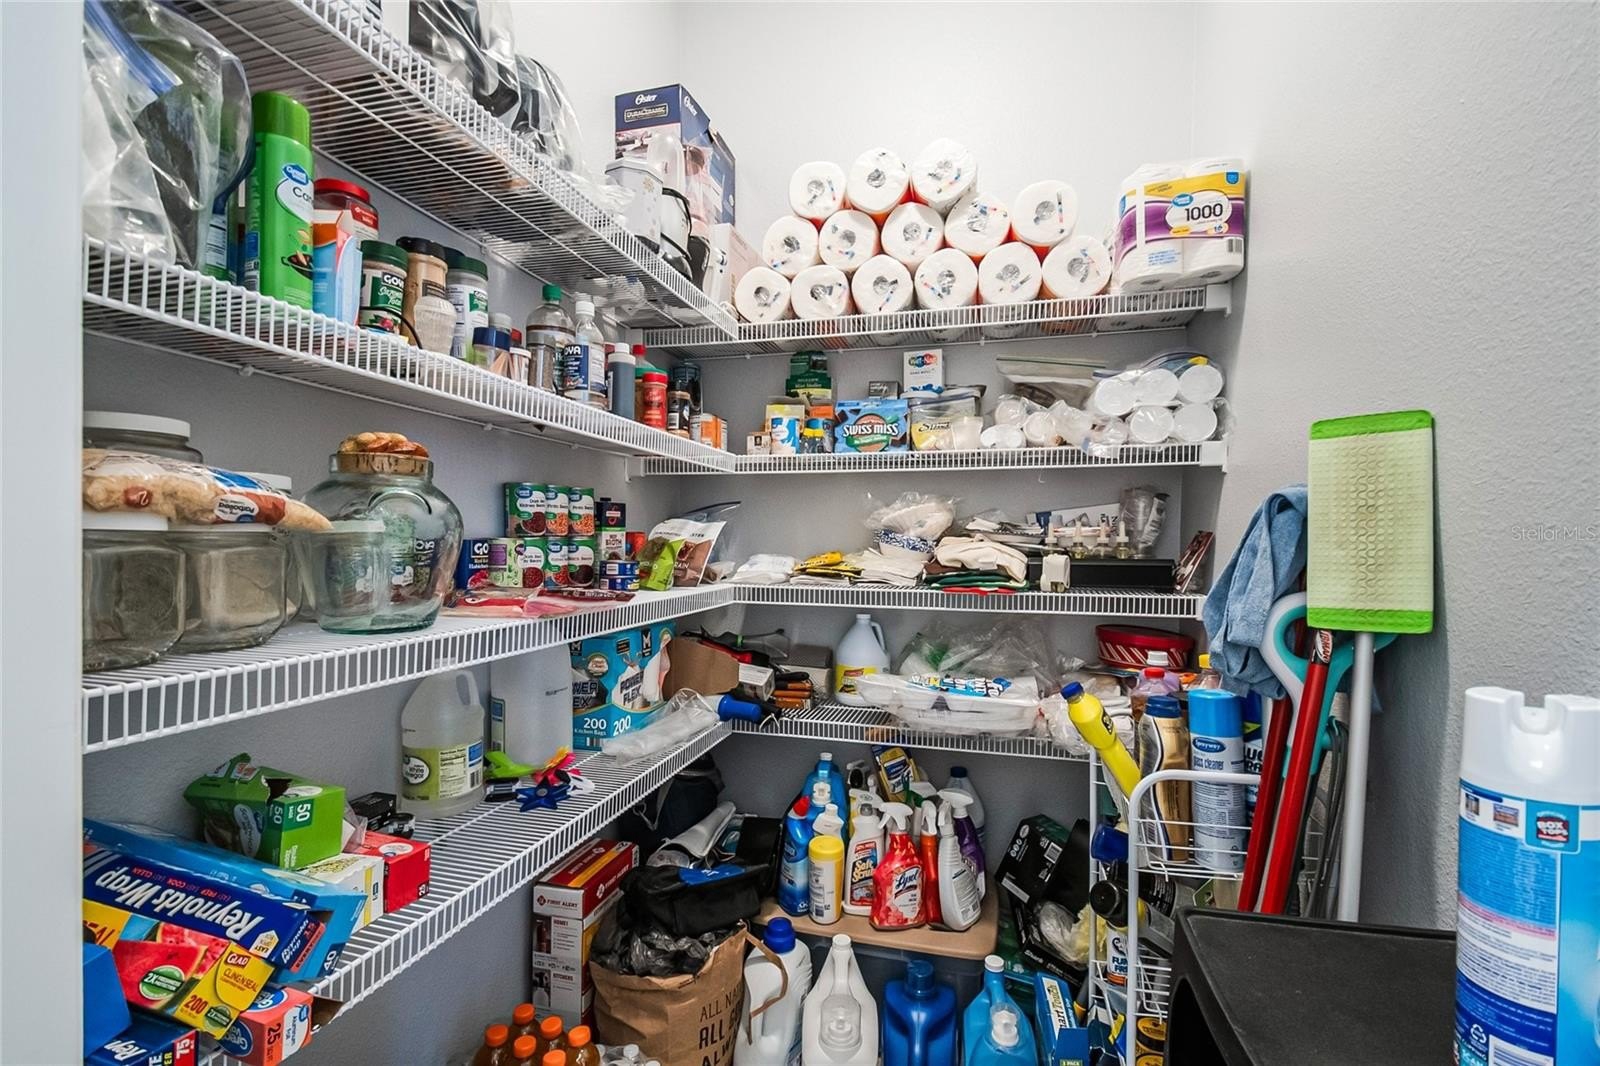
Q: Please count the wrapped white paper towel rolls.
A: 14